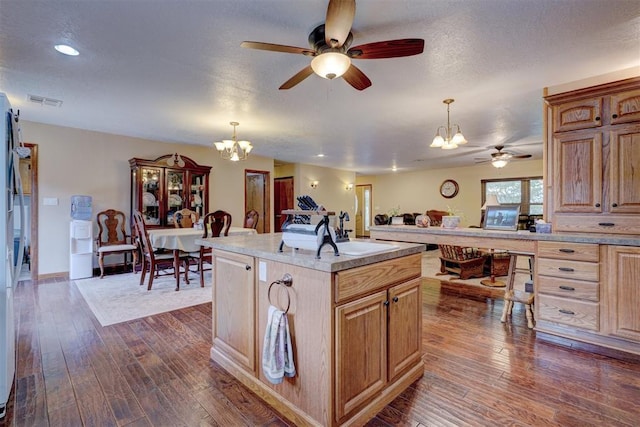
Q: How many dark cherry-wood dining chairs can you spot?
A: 5